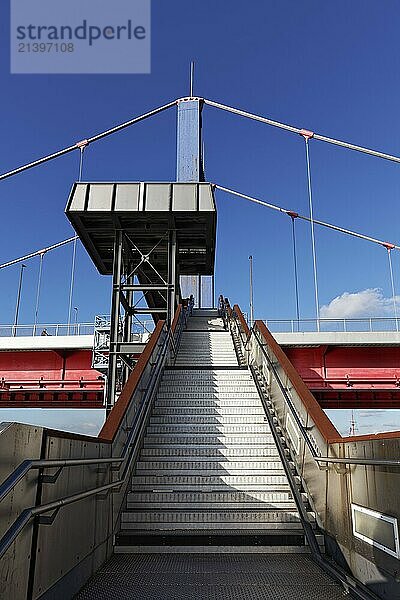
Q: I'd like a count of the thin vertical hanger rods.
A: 5